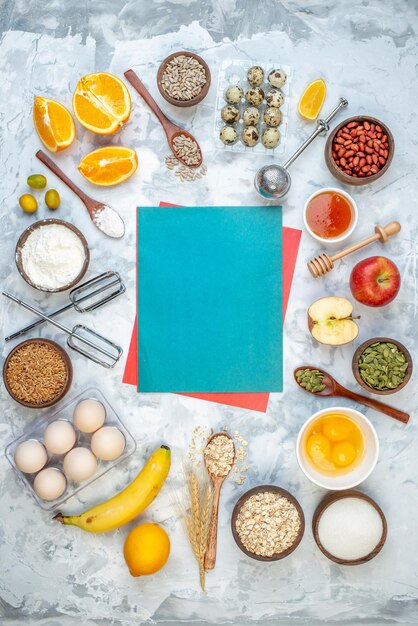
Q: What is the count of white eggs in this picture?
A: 6